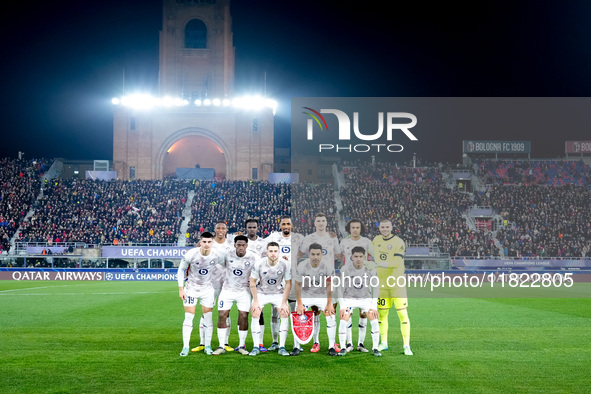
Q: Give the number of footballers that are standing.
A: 11